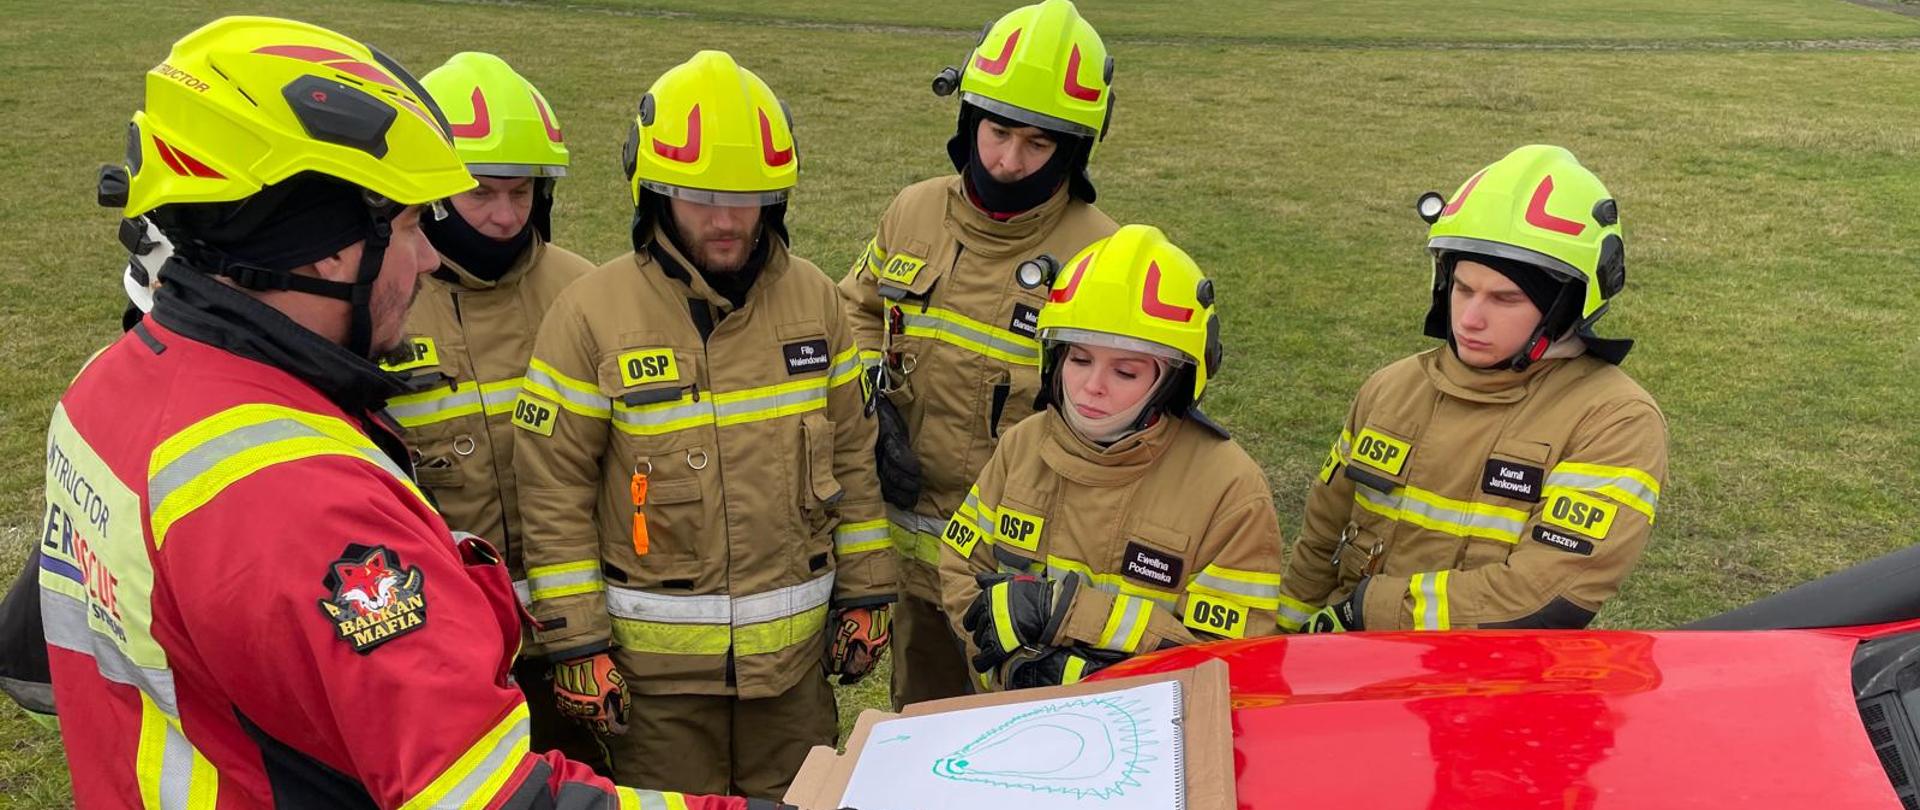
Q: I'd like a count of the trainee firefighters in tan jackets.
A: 5